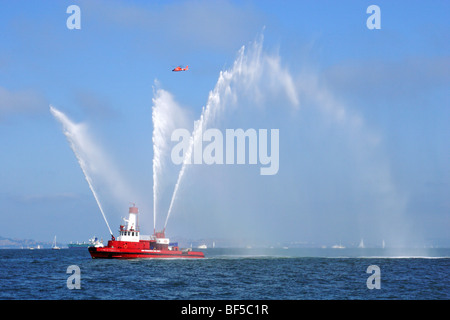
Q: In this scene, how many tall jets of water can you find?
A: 3